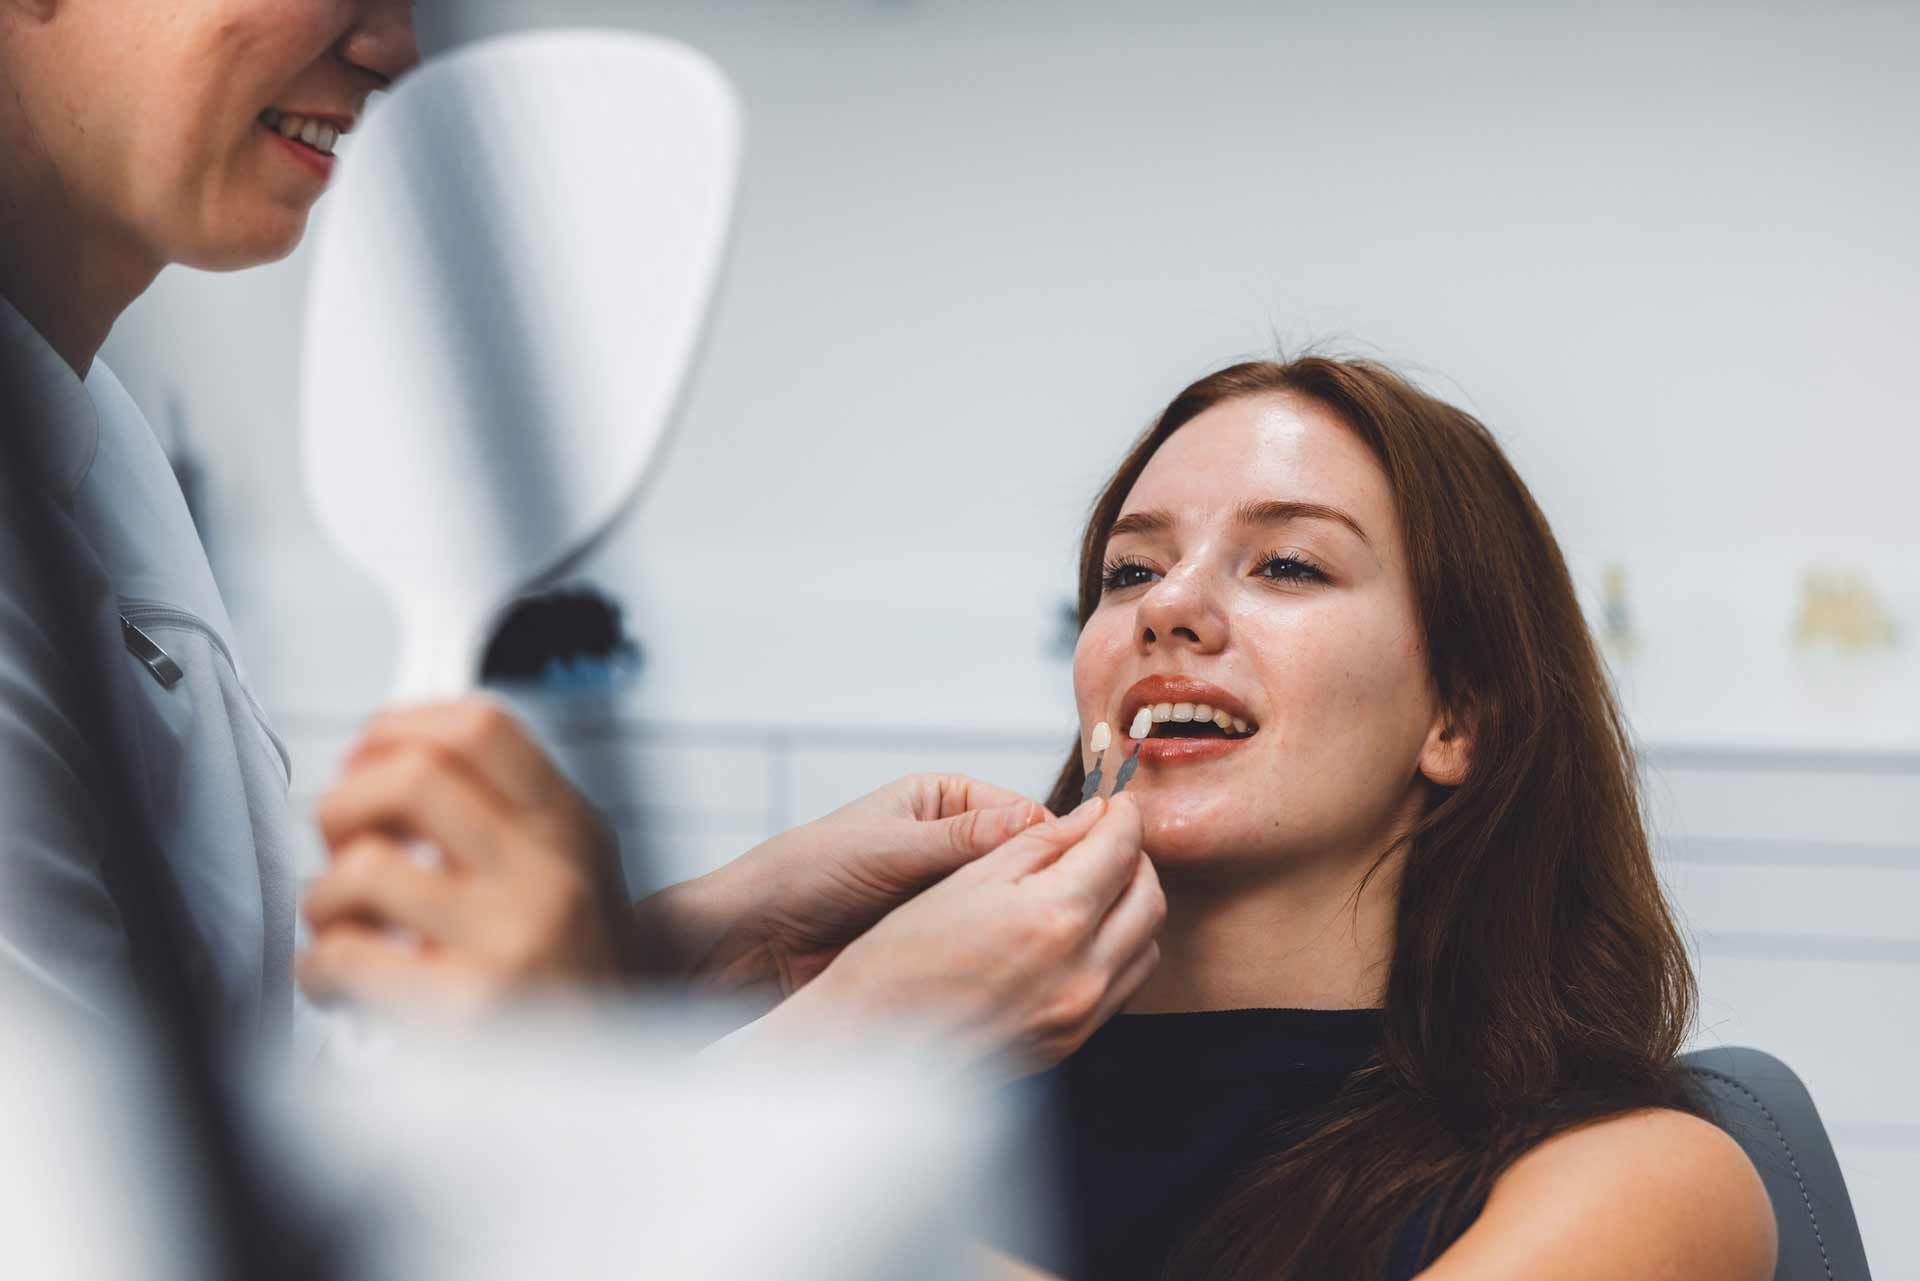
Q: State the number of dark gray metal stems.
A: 2